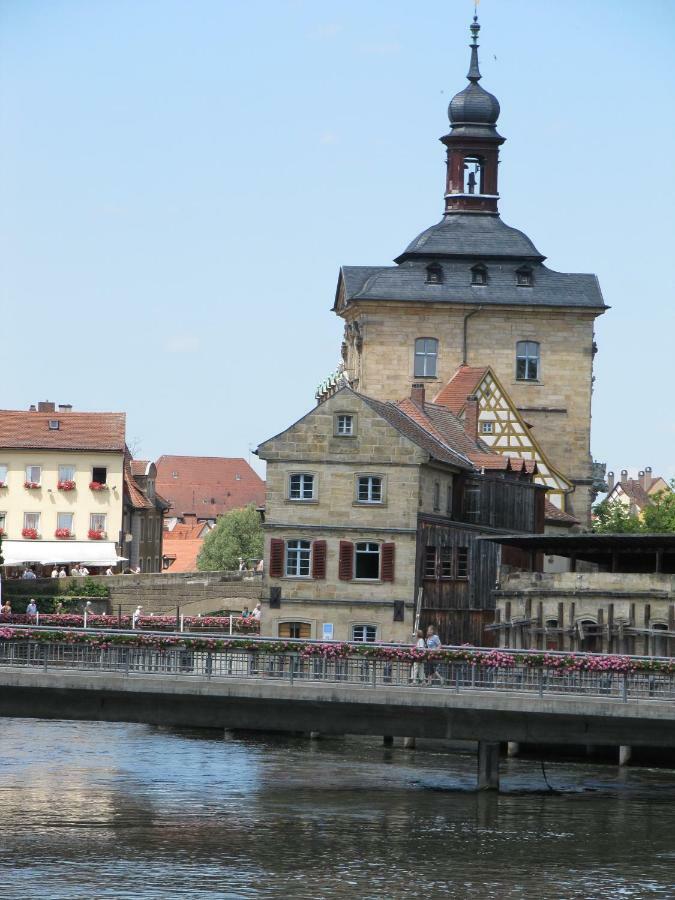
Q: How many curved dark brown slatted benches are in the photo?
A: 0